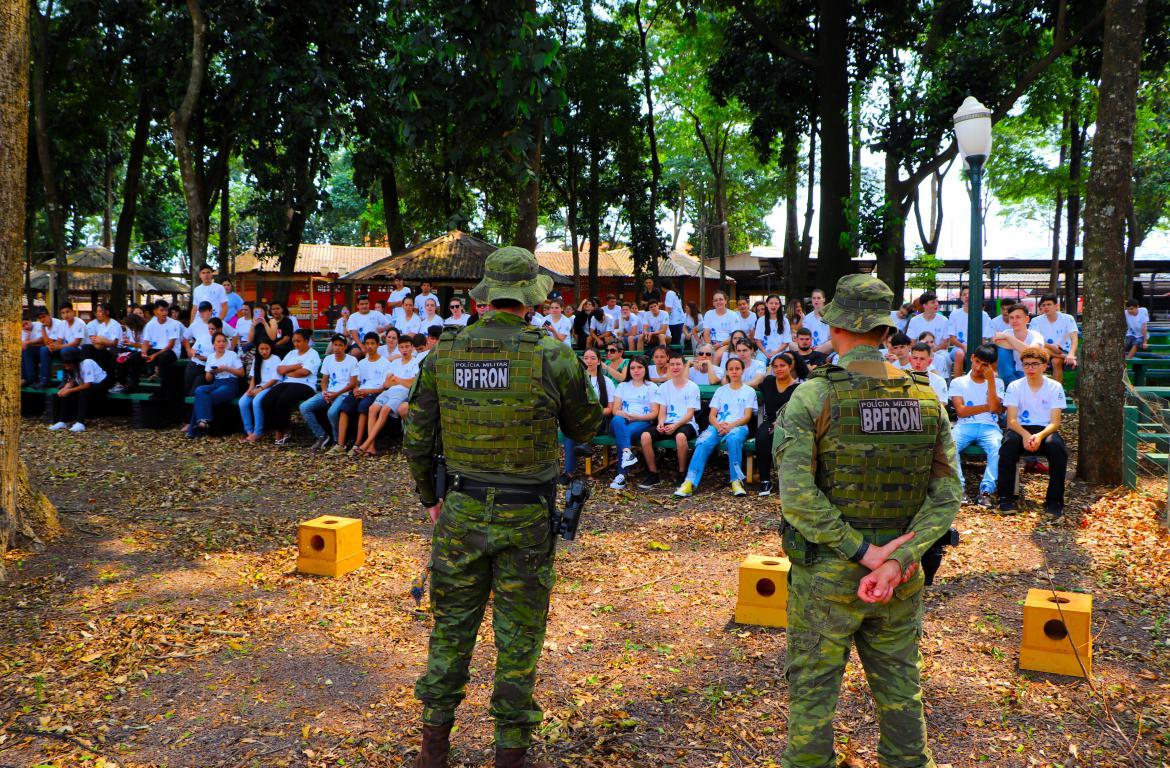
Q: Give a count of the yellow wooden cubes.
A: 3